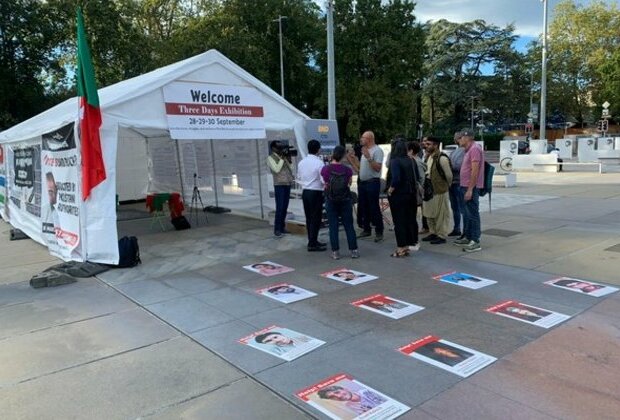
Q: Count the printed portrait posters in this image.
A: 10